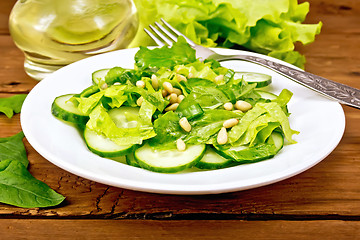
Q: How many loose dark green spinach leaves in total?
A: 3